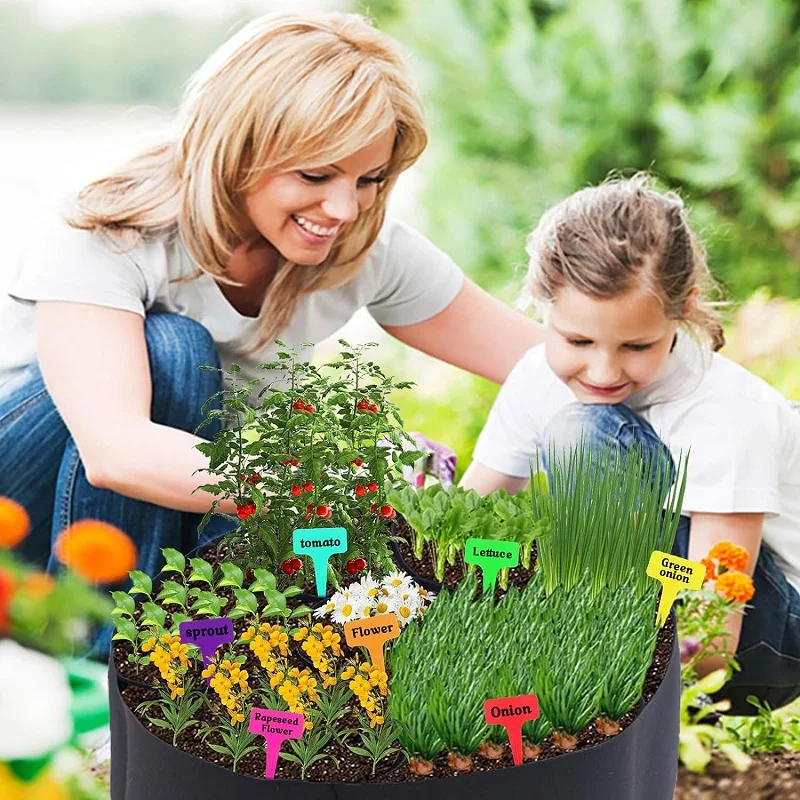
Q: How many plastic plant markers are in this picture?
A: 7